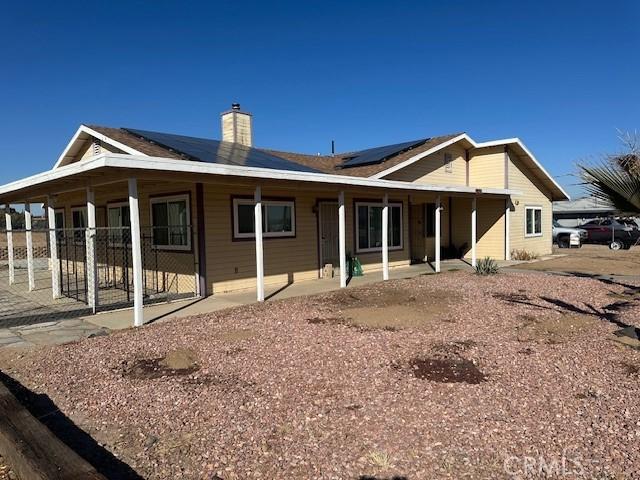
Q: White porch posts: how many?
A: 11